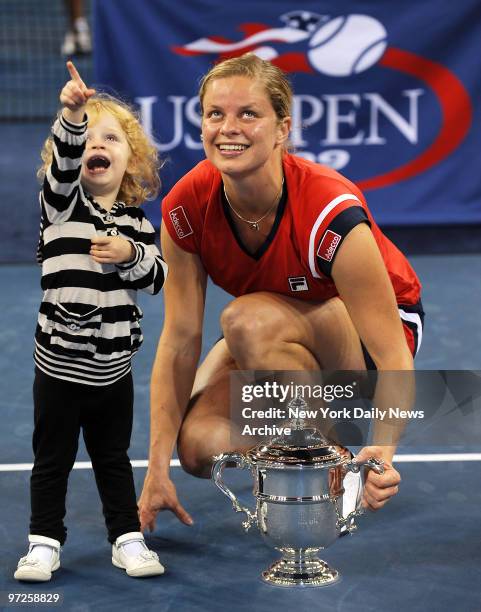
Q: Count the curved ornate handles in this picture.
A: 2